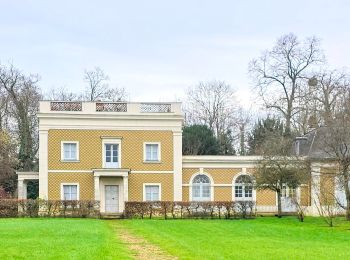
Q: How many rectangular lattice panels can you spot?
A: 3